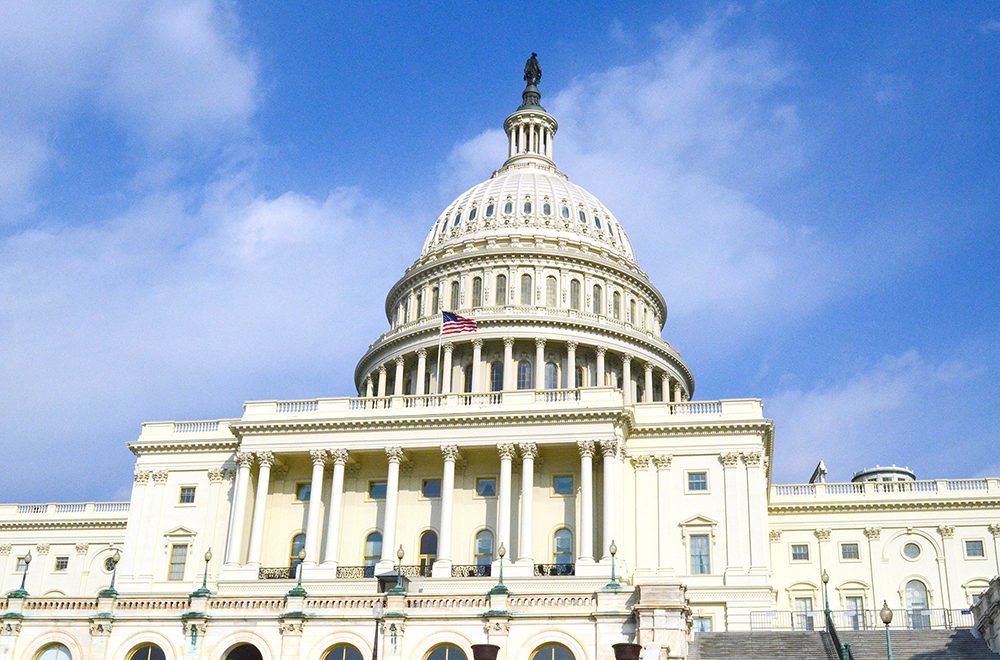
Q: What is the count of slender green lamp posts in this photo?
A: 9